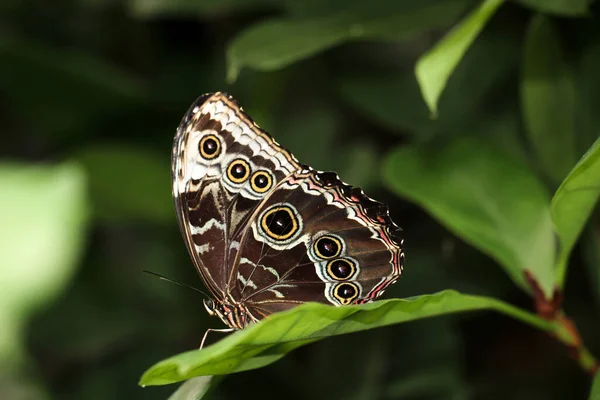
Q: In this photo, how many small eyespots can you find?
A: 6